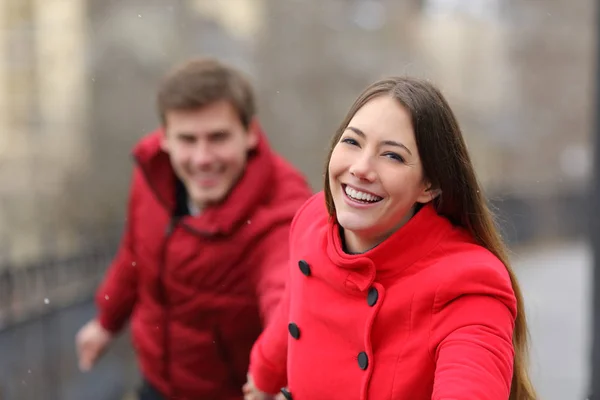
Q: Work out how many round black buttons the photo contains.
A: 5